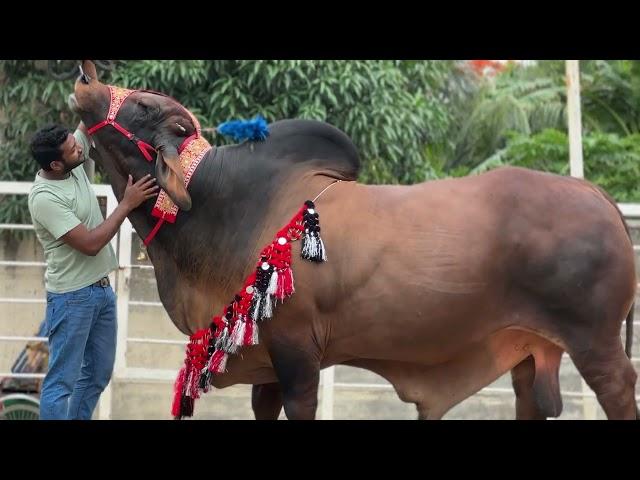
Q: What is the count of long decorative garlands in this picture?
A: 1